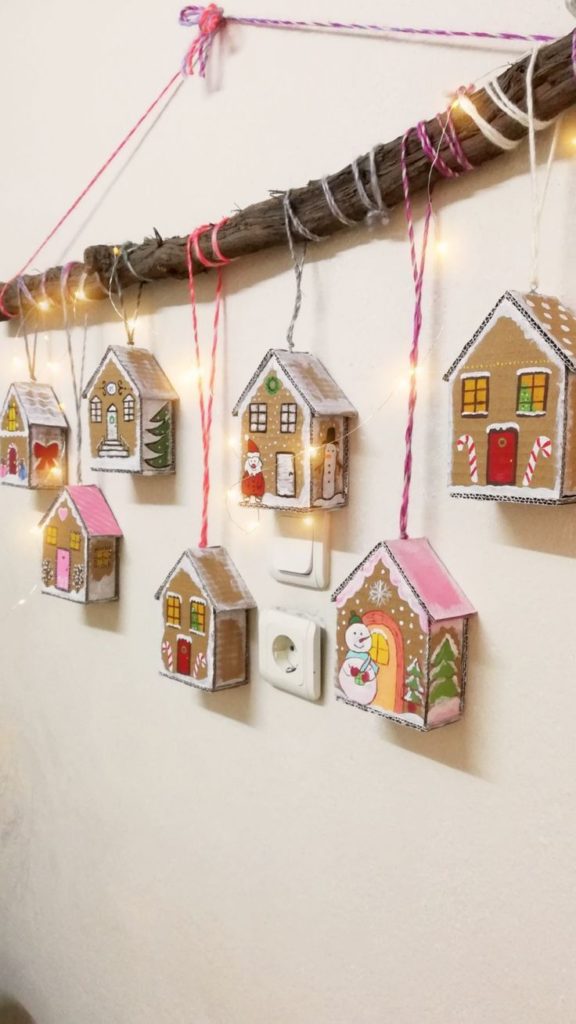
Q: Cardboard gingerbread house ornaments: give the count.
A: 7